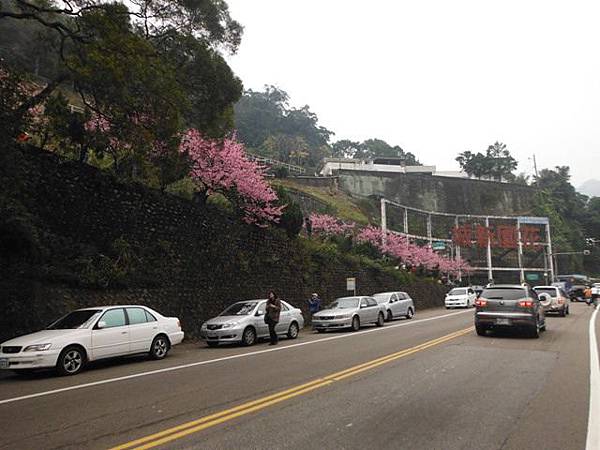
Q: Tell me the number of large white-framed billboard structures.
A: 1